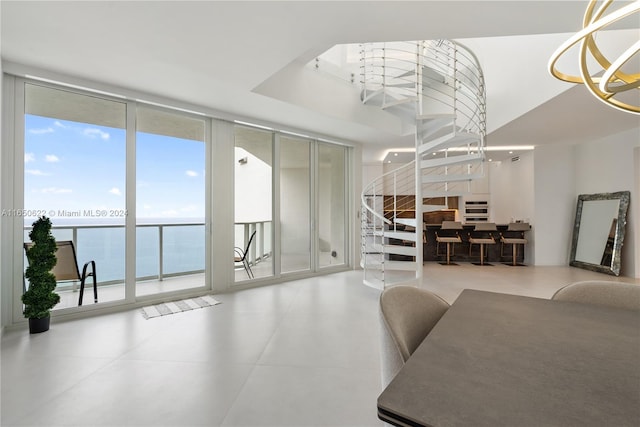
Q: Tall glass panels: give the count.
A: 5